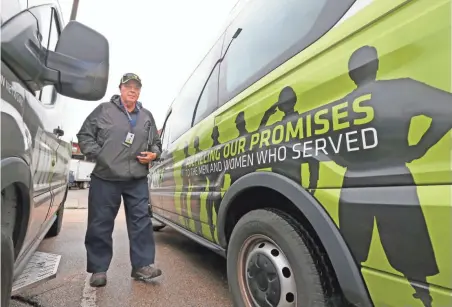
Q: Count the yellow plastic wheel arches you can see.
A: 0